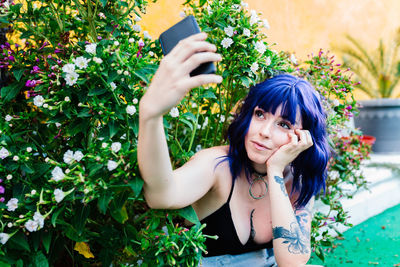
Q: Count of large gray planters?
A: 1